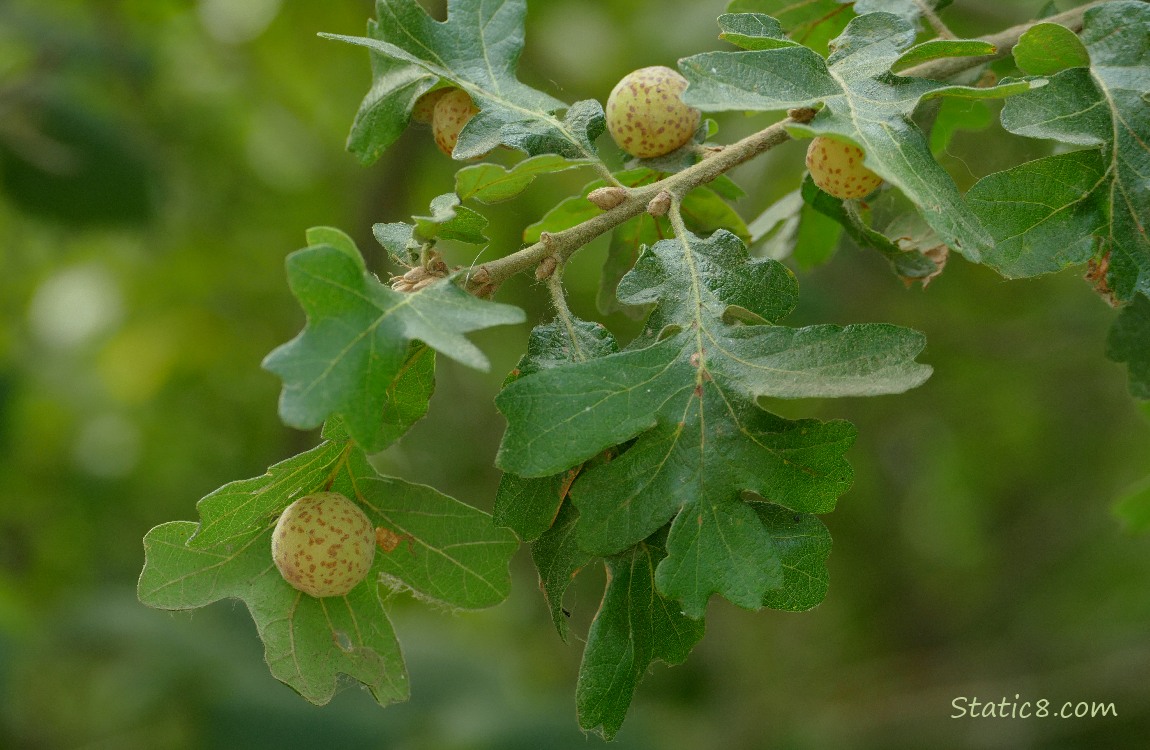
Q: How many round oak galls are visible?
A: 5